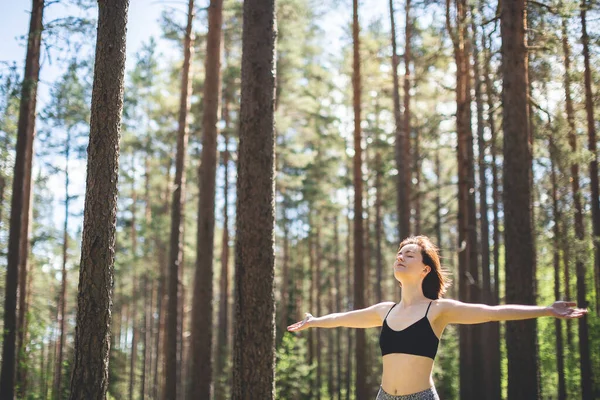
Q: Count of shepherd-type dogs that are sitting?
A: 0